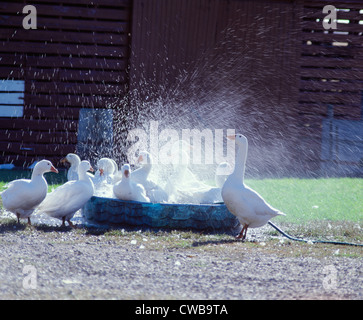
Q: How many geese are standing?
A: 3